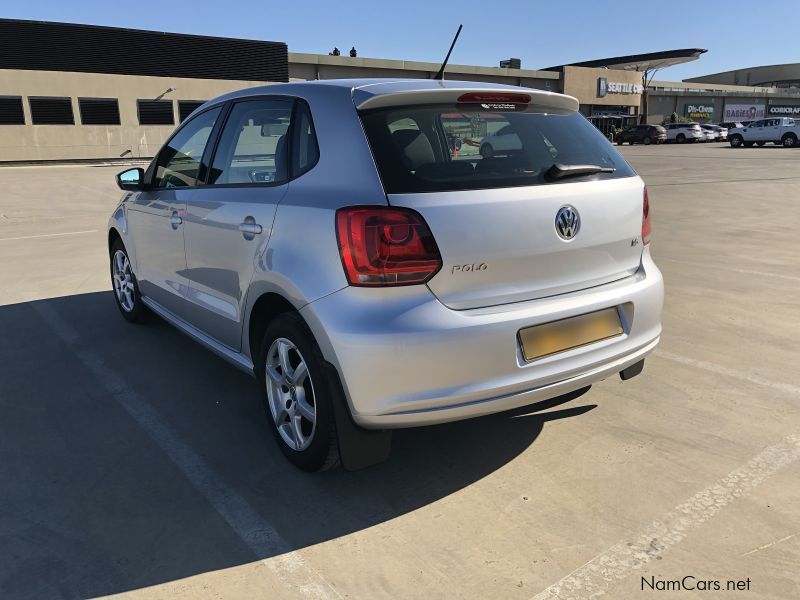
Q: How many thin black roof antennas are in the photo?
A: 1